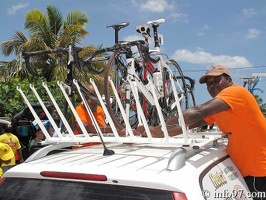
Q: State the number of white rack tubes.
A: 10